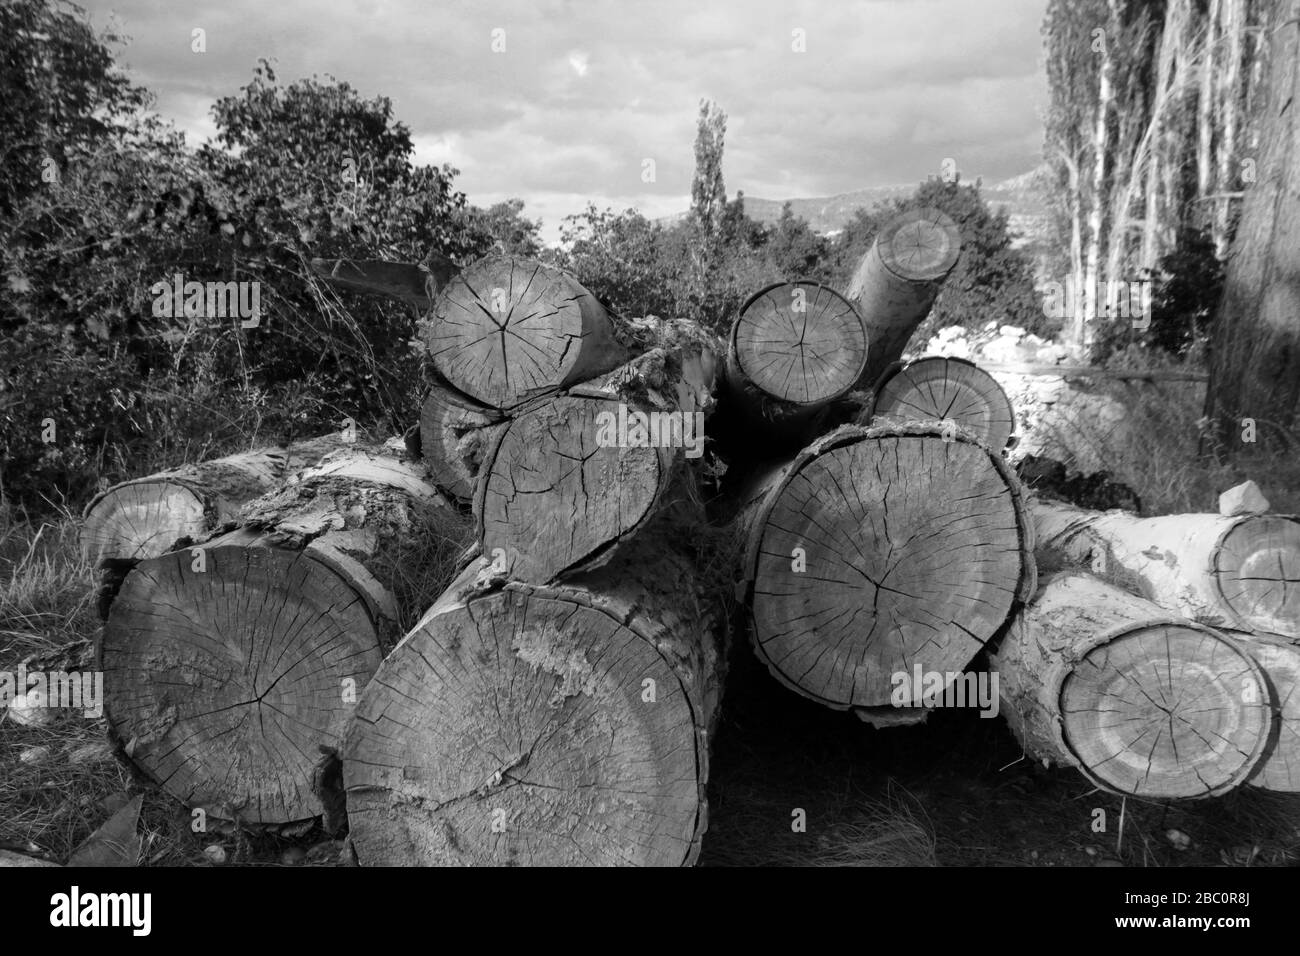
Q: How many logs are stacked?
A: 13